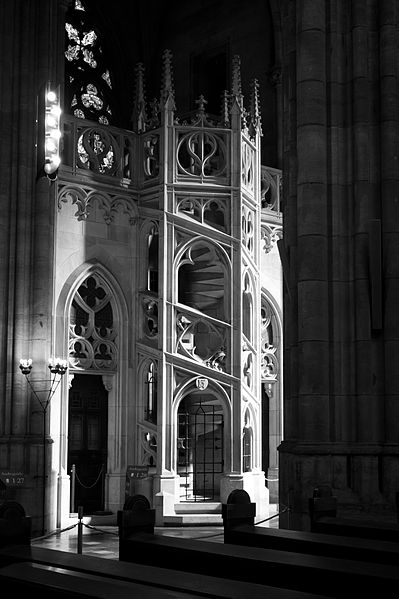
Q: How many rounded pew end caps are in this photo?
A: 4